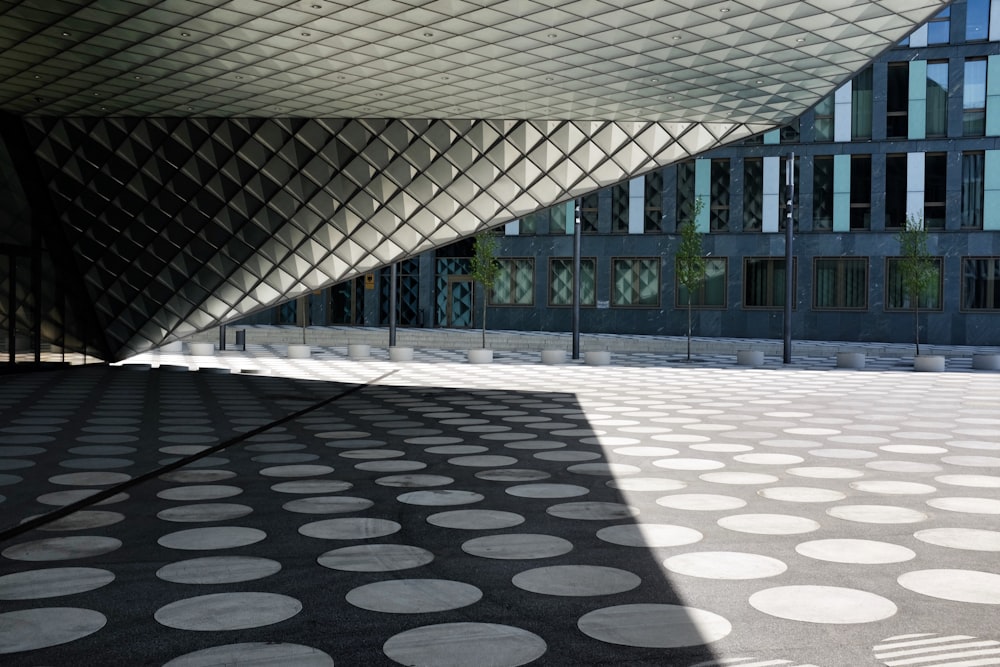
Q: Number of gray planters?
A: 12